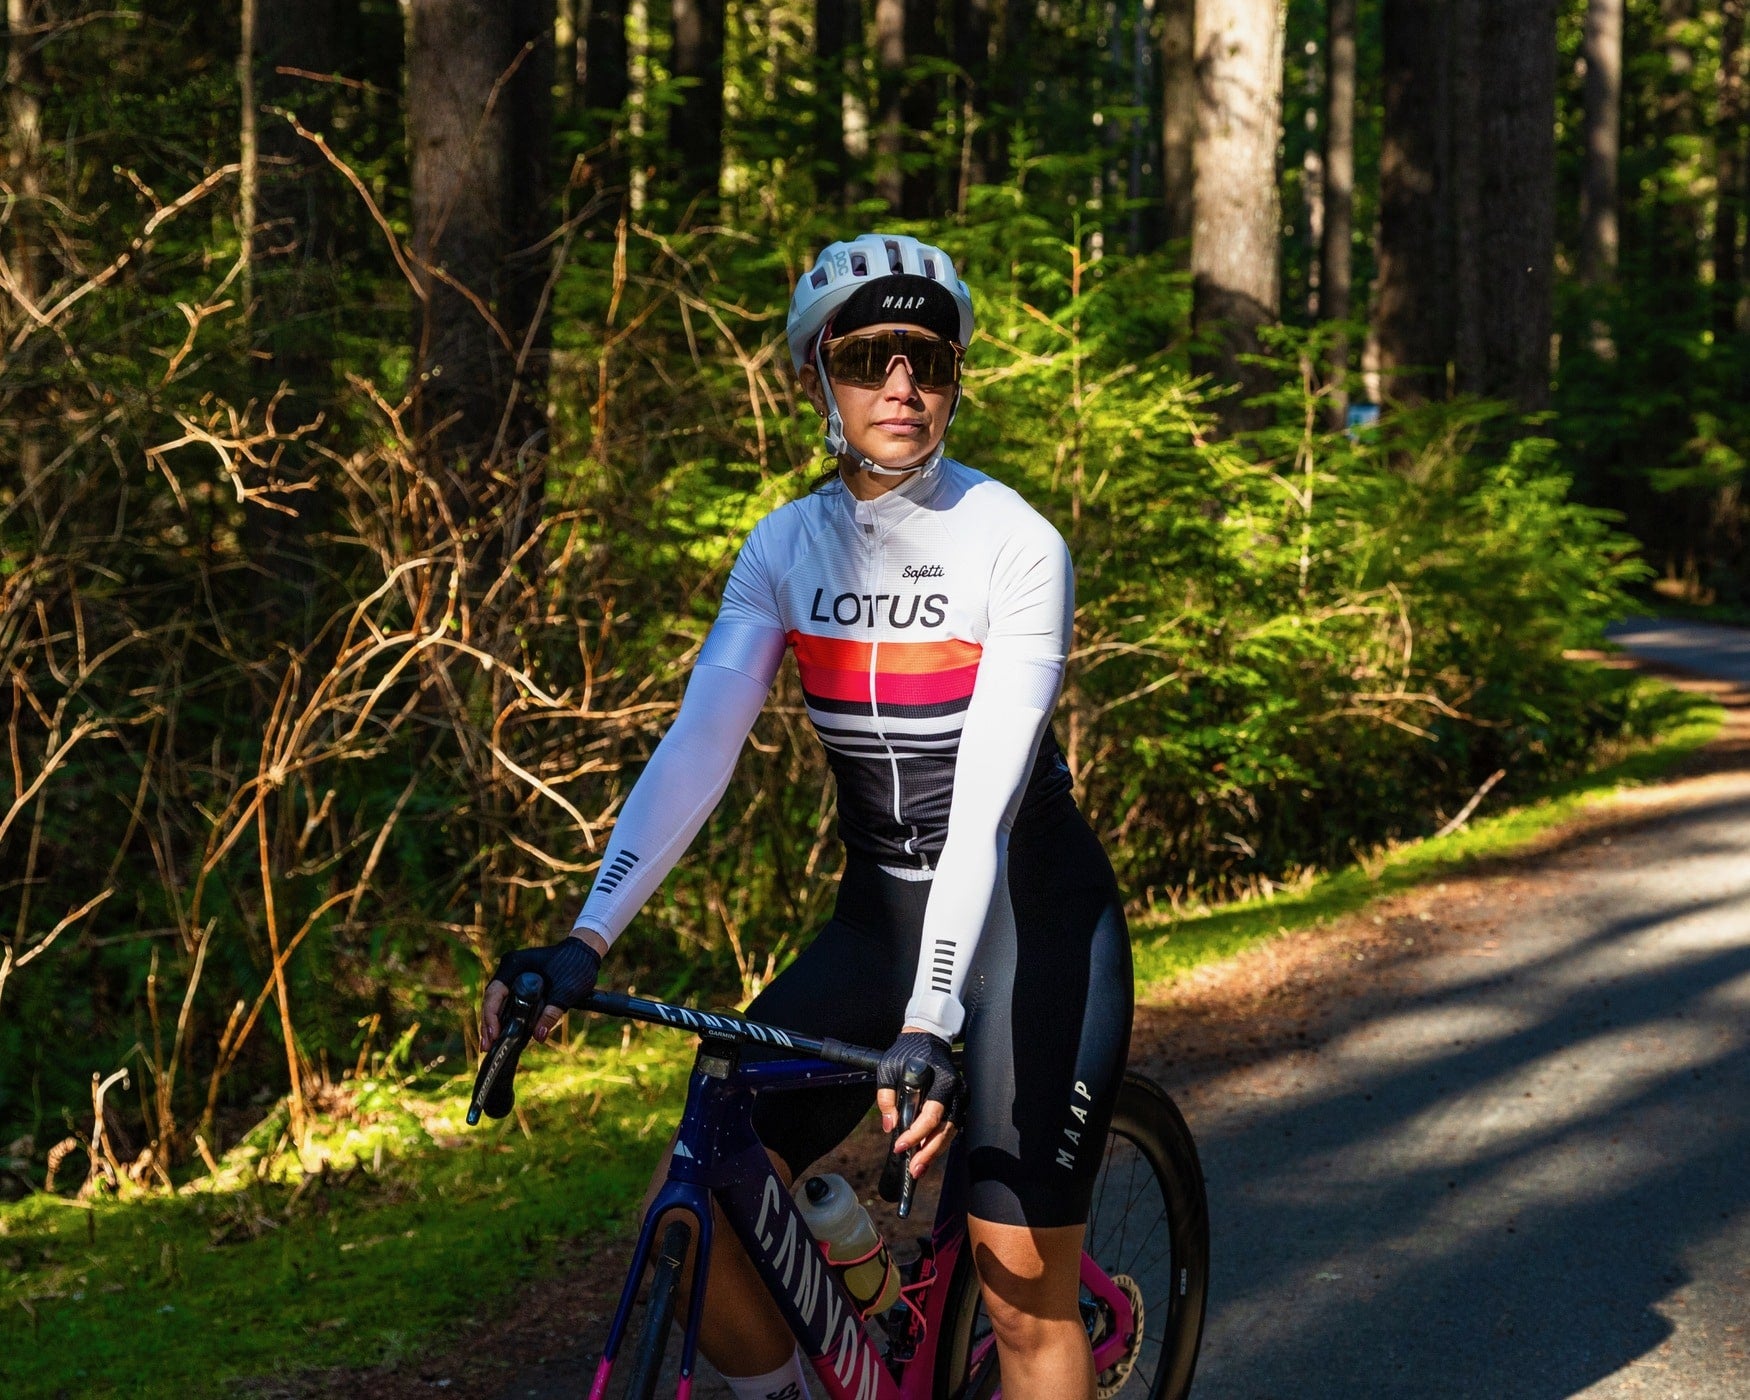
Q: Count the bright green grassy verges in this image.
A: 1